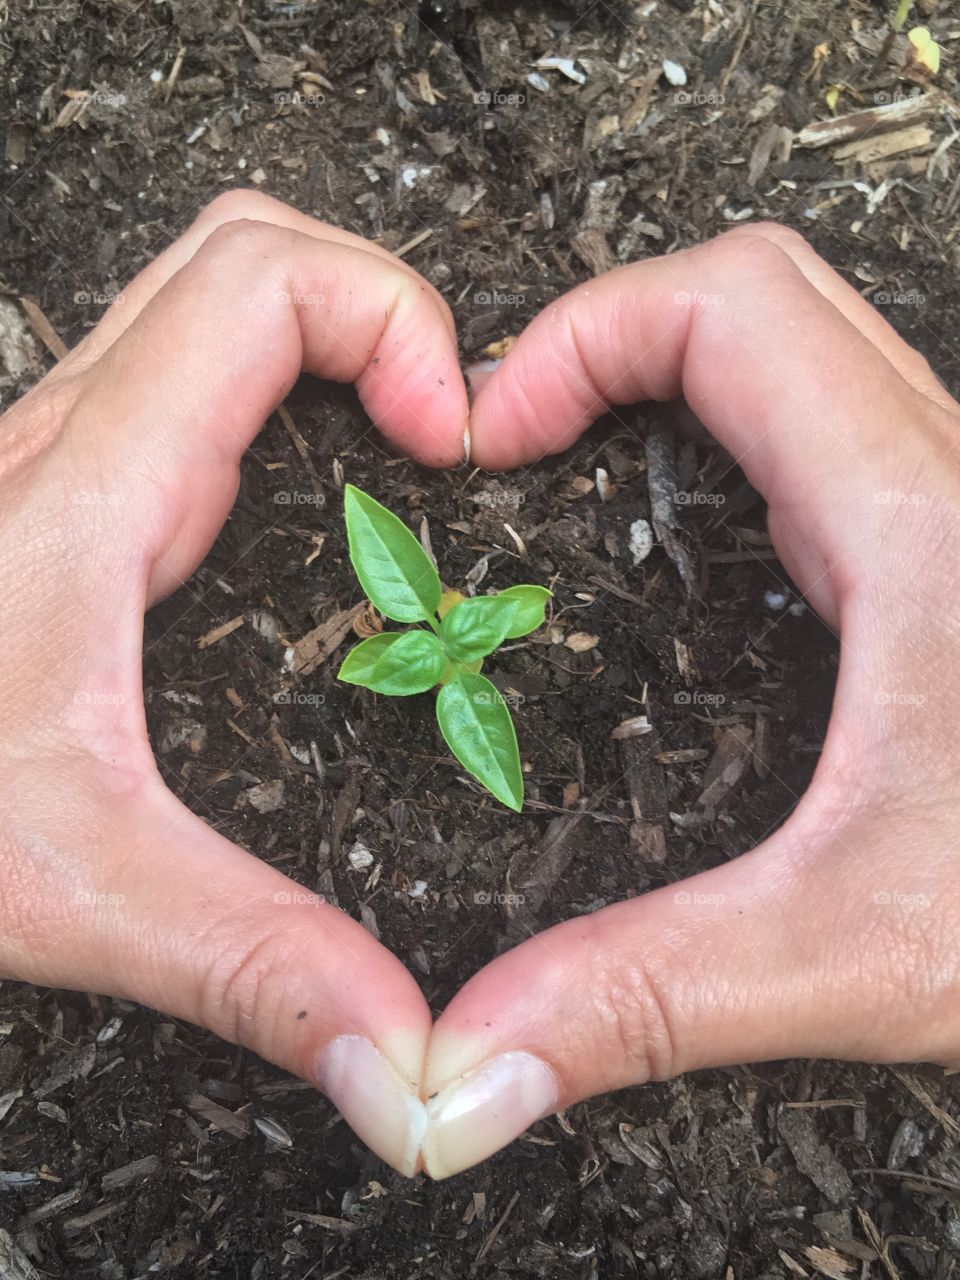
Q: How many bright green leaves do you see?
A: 6